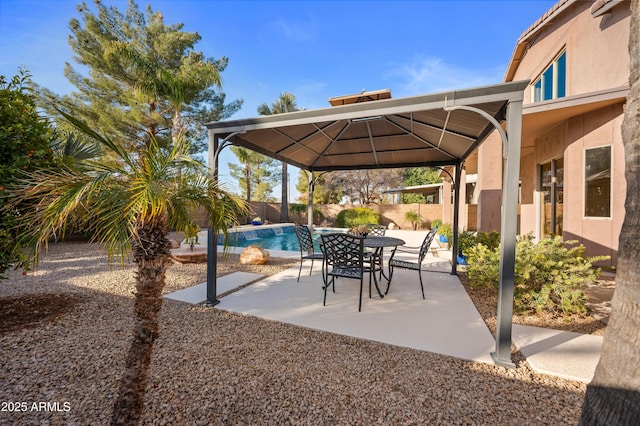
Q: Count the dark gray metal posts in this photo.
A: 4